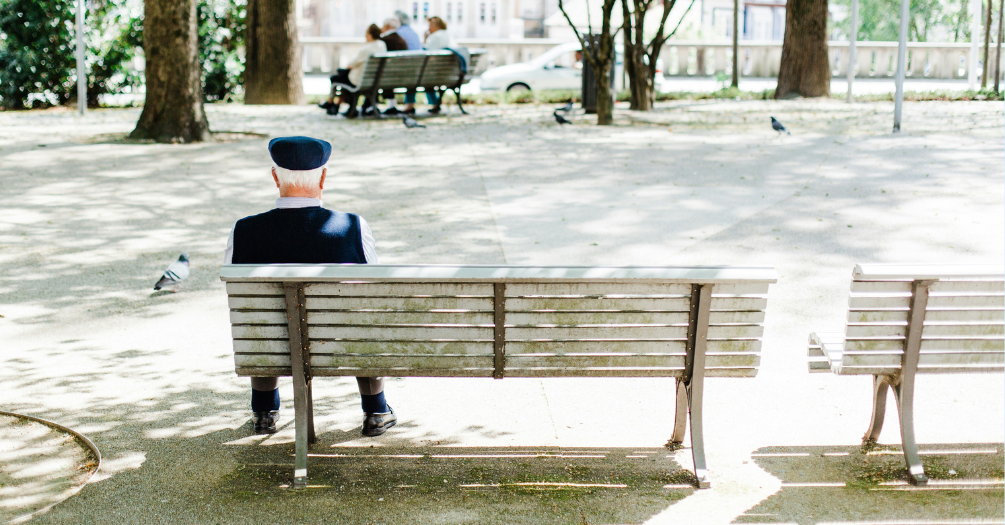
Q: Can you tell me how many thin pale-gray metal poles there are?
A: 4